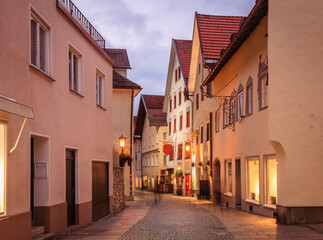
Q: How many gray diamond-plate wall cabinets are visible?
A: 0